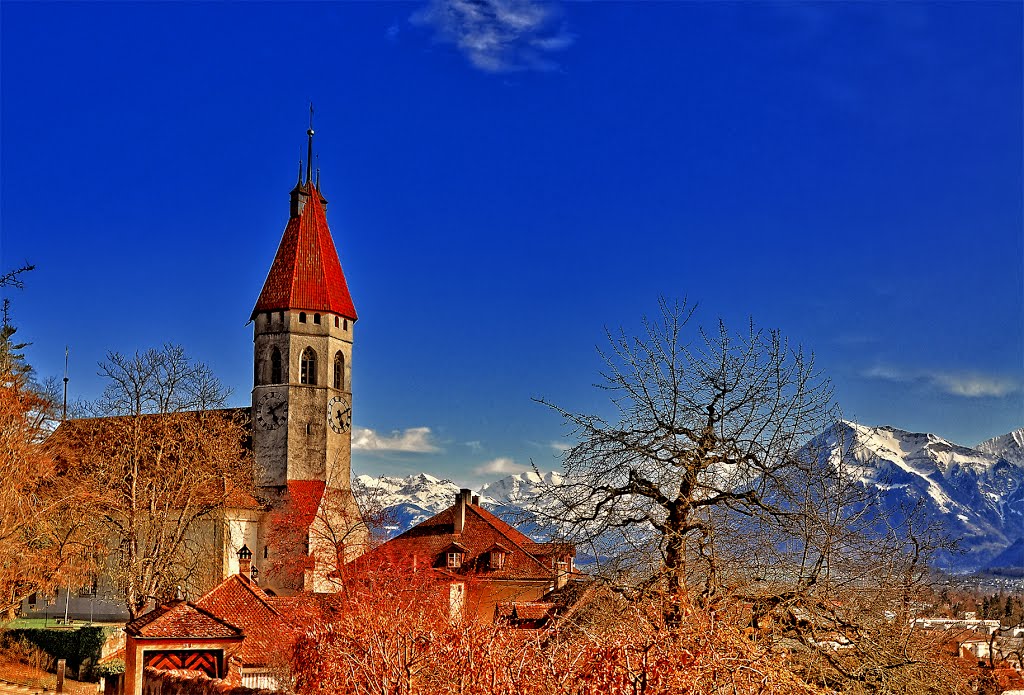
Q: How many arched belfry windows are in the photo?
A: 3